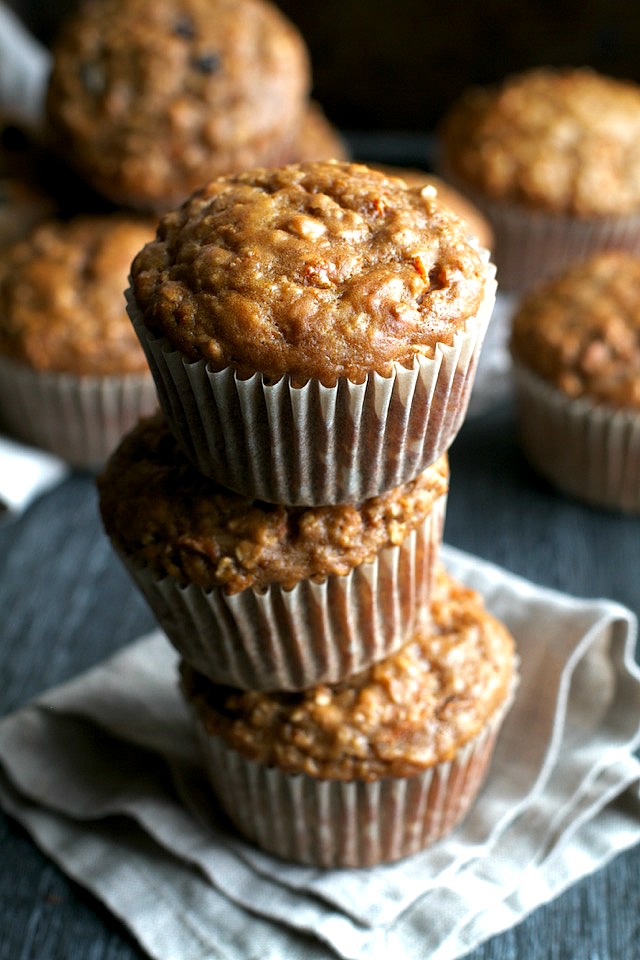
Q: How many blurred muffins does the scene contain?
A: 6